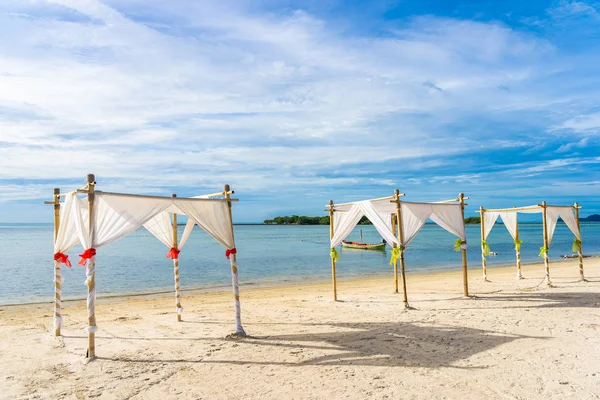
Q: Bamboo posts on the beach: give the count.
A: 12